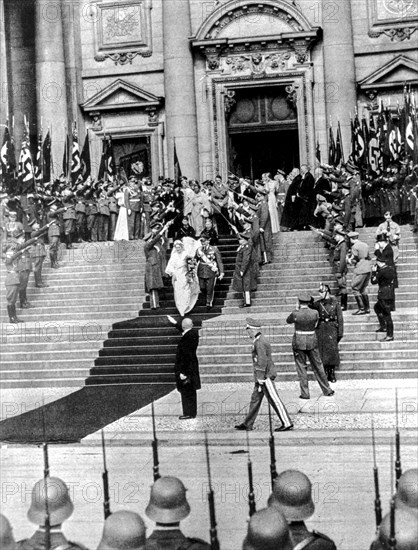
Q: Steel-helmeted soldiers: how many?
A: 8